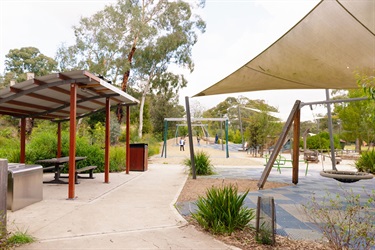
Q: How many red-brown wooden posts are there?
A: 5